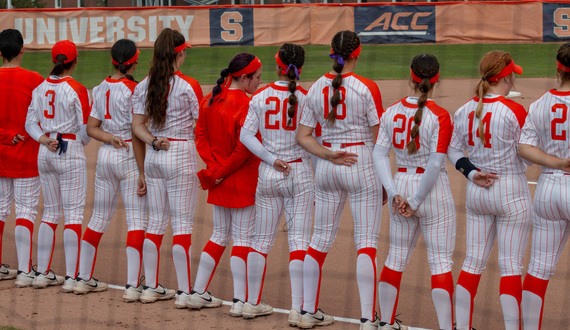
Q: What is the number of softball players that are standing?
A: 10